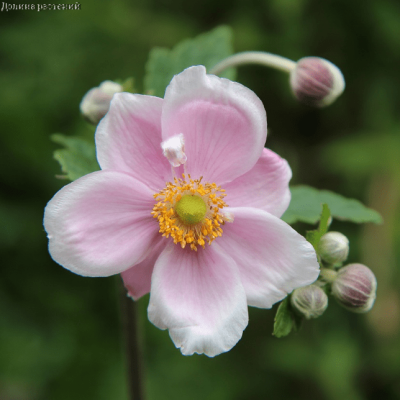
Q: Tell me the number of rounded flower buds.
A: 5